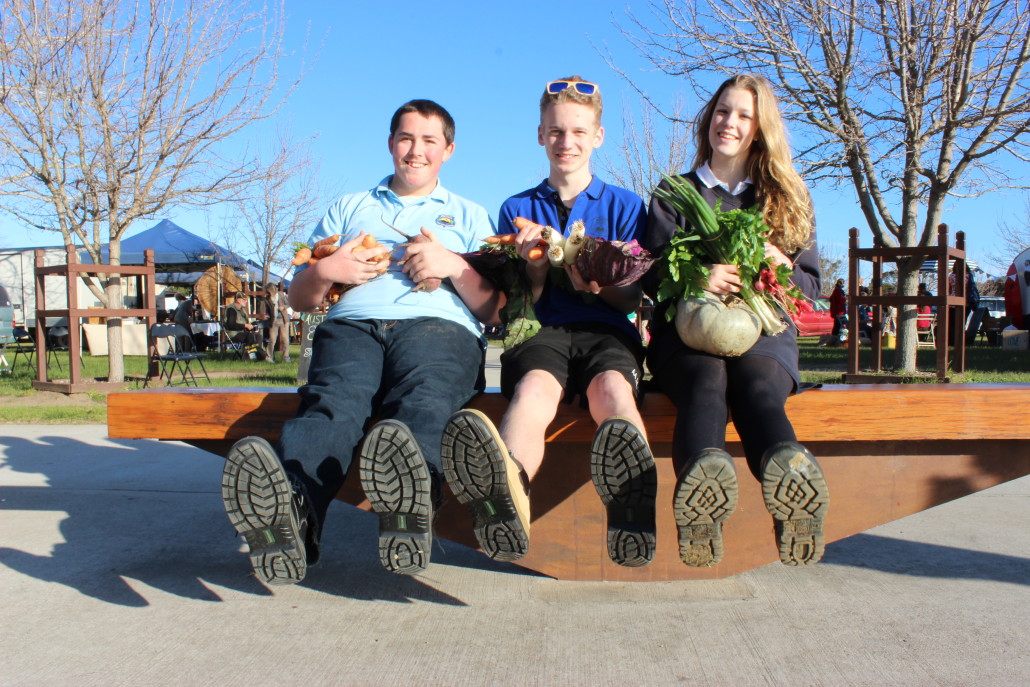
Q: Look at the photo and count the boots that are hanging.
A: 6